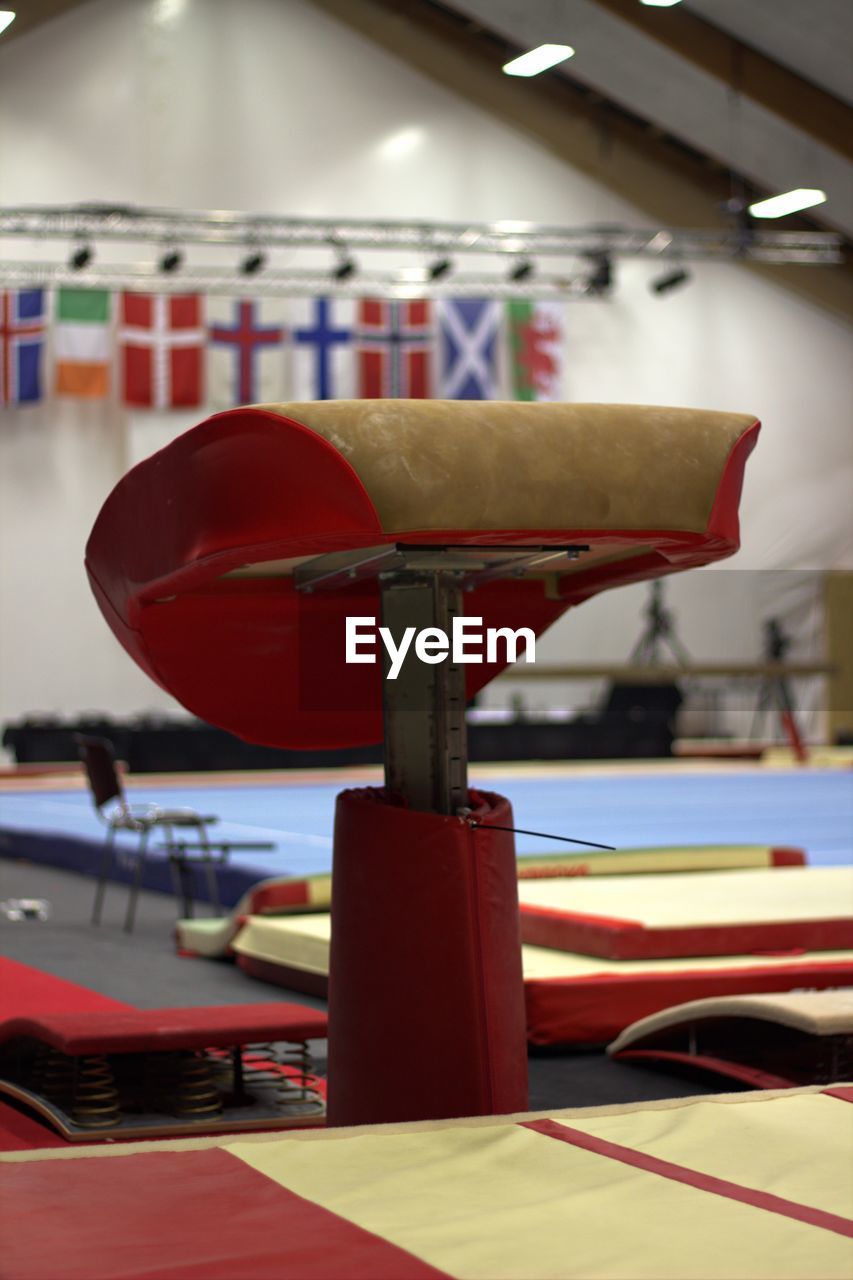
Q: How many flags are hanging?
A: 8